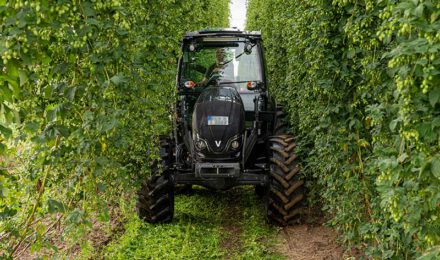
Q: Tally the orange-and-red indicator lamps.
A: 2